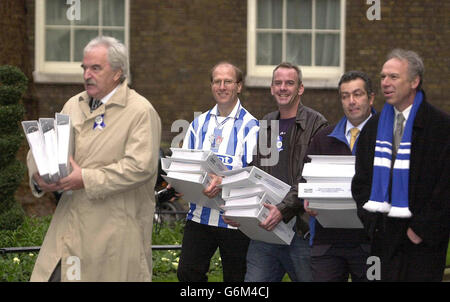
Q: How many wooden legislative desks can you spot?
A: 0